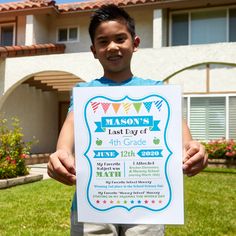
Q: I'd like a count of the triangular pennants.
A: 7